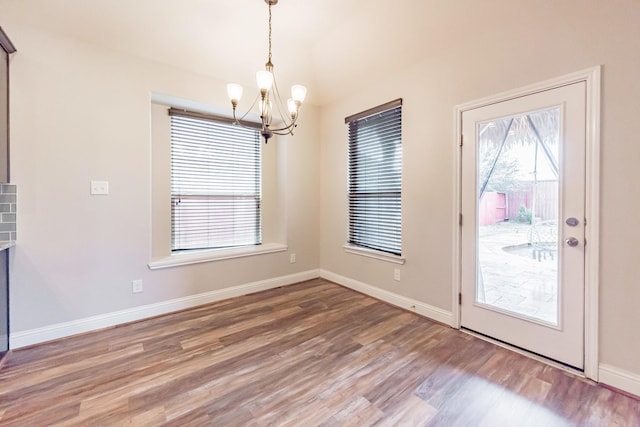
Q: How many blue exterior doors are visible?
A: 0